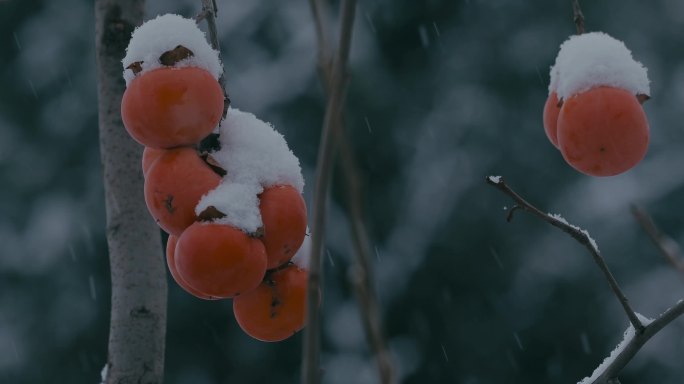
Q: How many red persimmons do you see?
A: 9